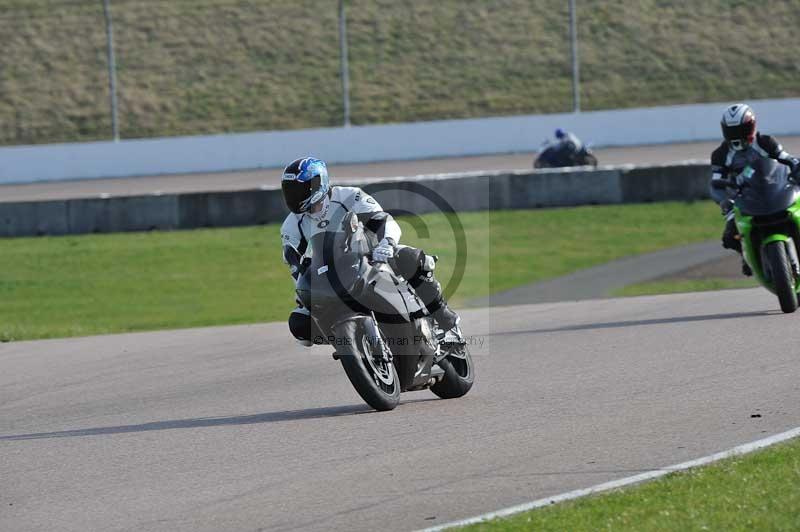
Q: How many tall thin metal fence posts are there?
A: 3